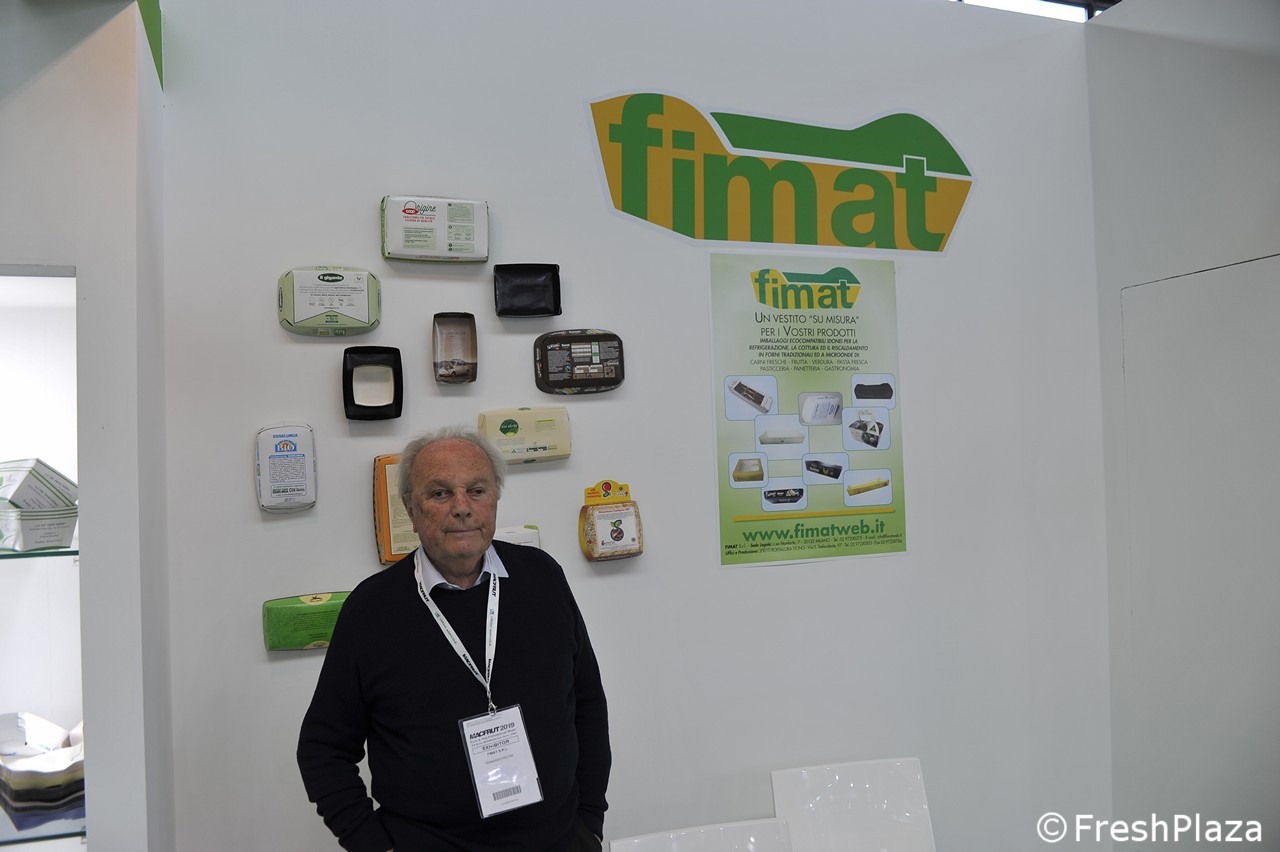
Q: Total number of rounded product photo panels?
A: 9